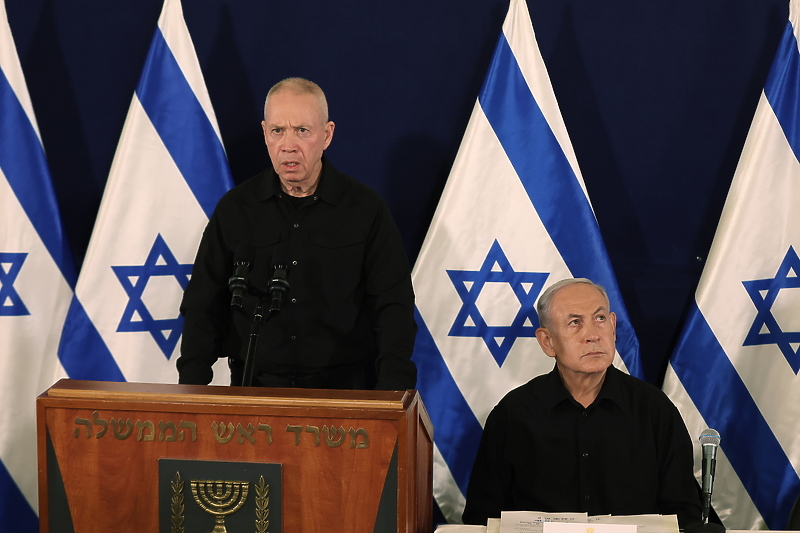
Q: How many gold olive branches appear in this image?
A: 2